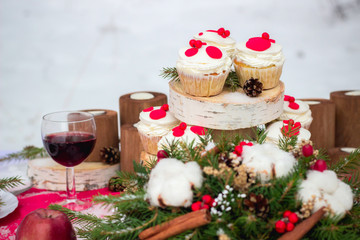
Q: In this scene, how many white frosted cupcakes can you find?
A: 7